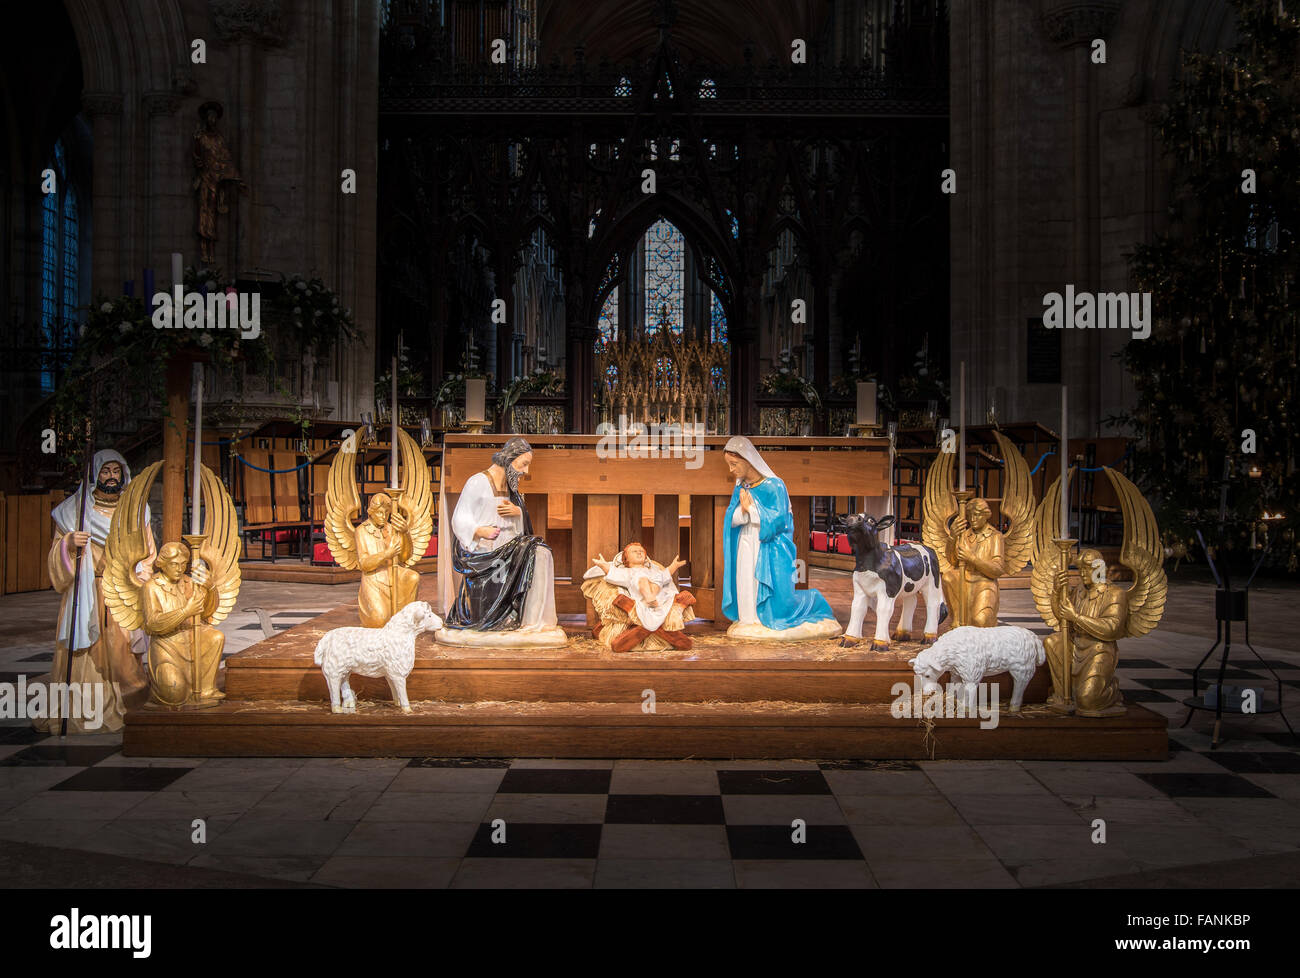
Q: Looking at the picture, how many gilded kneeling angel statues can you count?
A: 4